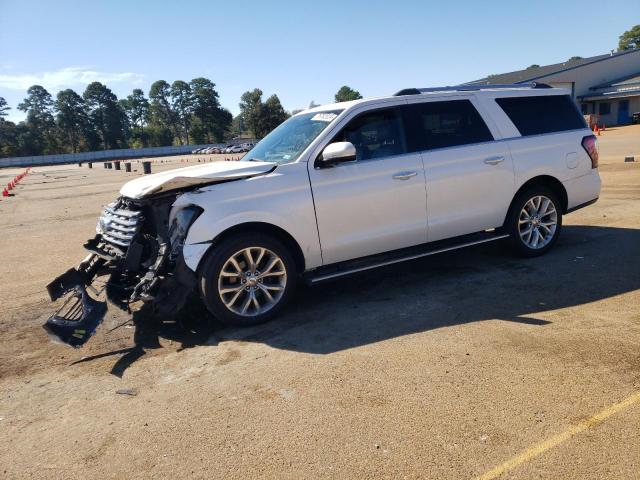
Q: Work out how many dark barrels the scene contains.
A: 7